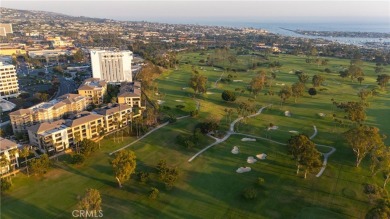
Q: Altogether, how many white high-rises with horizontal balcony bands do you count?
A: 1